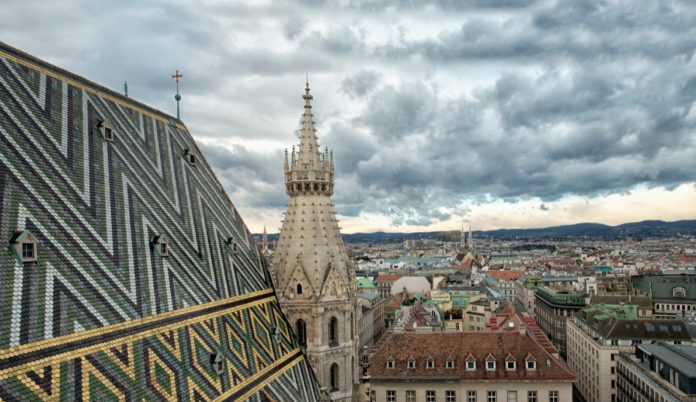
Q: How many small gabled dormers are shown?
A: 15